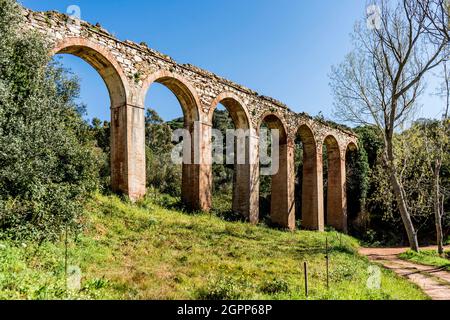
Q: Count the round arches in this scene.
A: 7